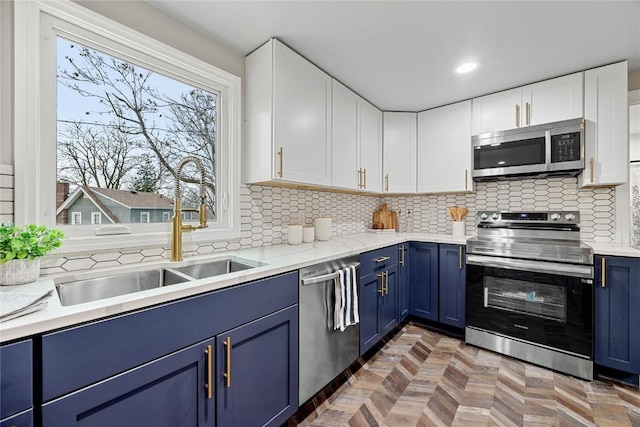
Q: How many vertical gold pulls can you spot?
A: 15